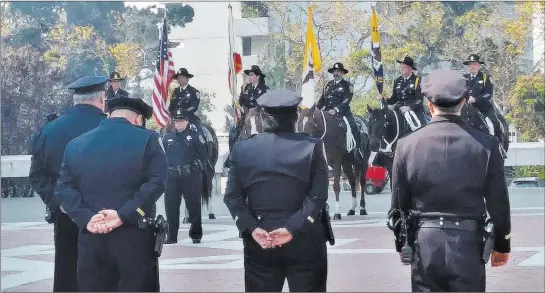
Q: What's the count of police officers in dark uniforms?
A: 11